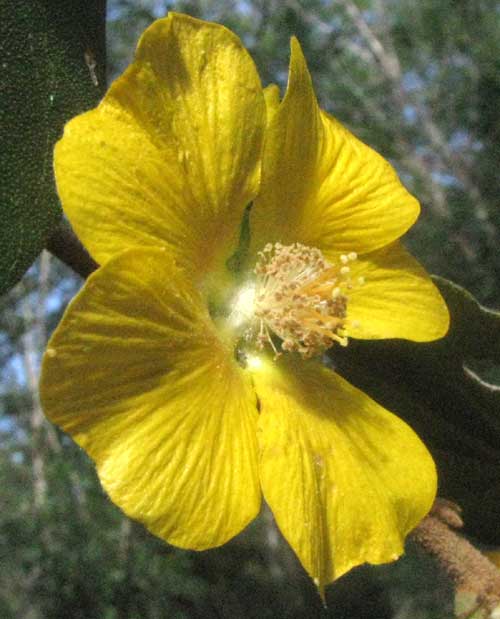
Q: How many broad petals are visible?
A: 5